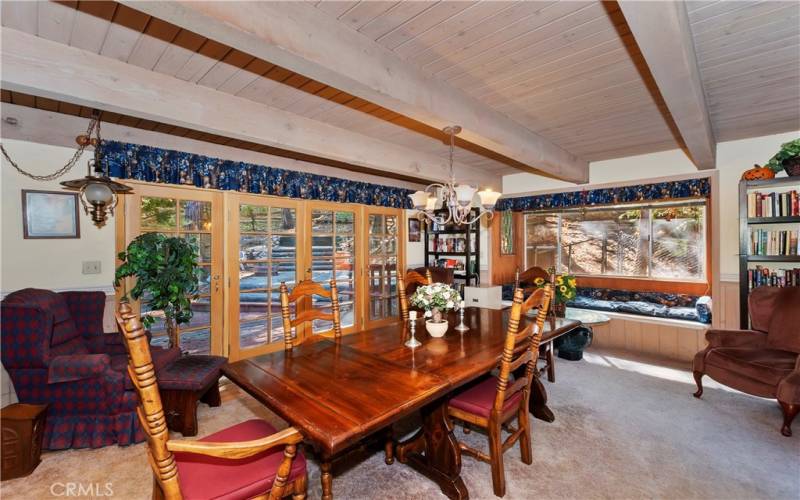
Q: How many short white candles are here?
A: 2